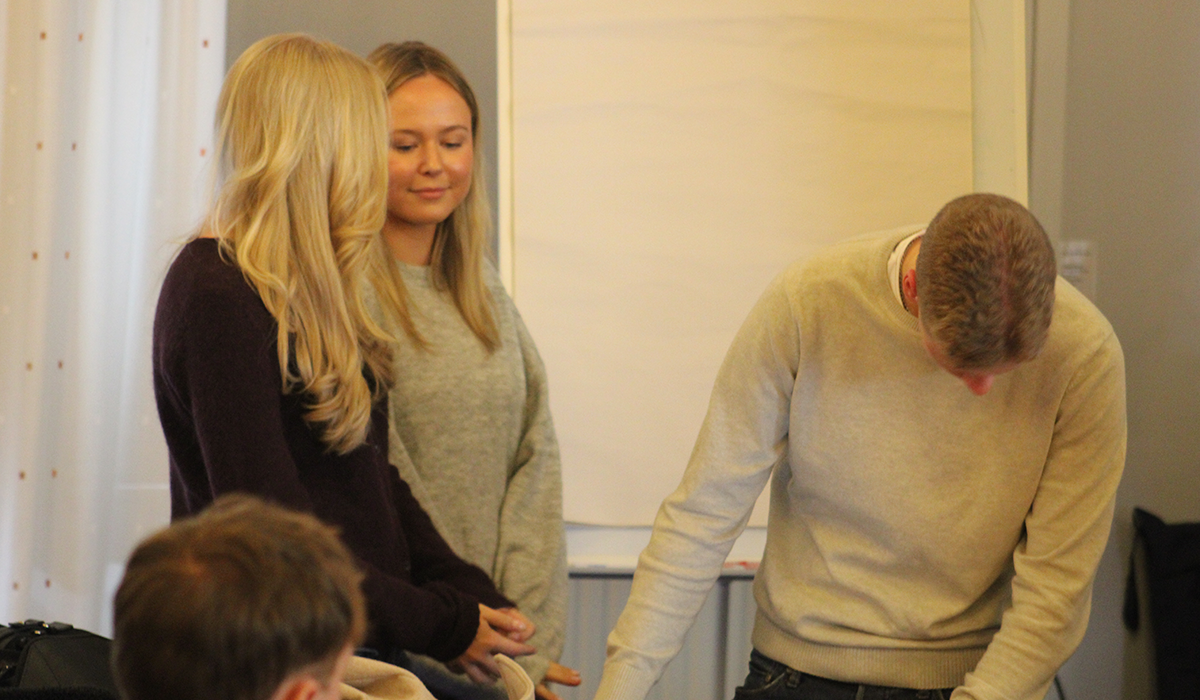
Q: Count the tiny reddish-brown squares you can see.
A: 14